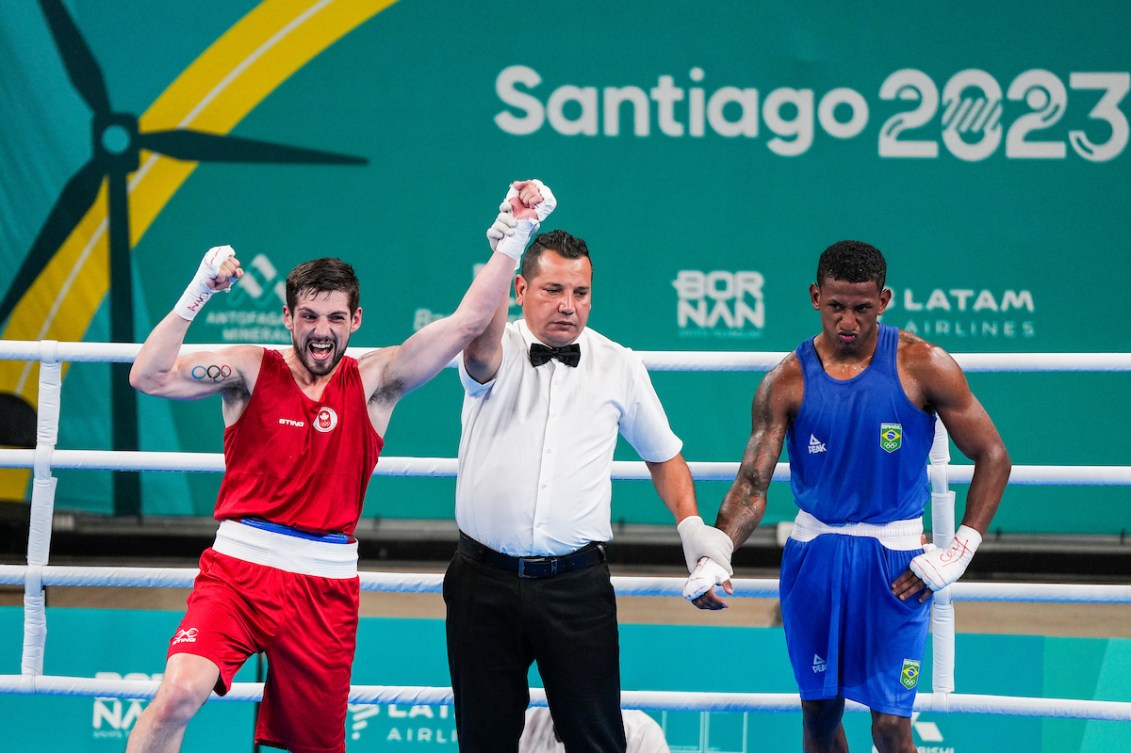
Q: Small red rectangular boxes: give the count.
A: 0